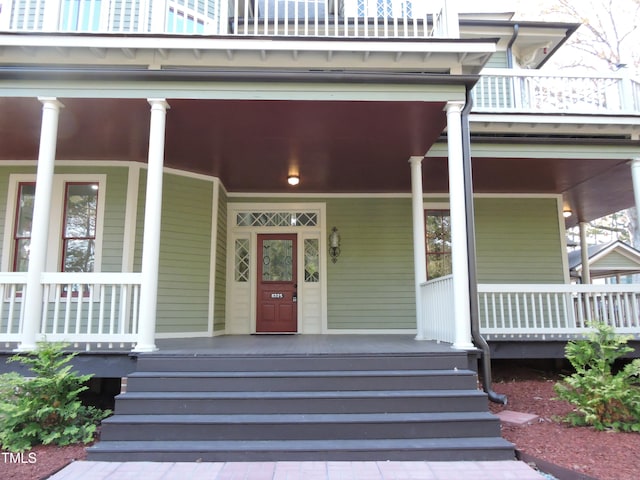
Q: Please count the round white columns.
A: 6